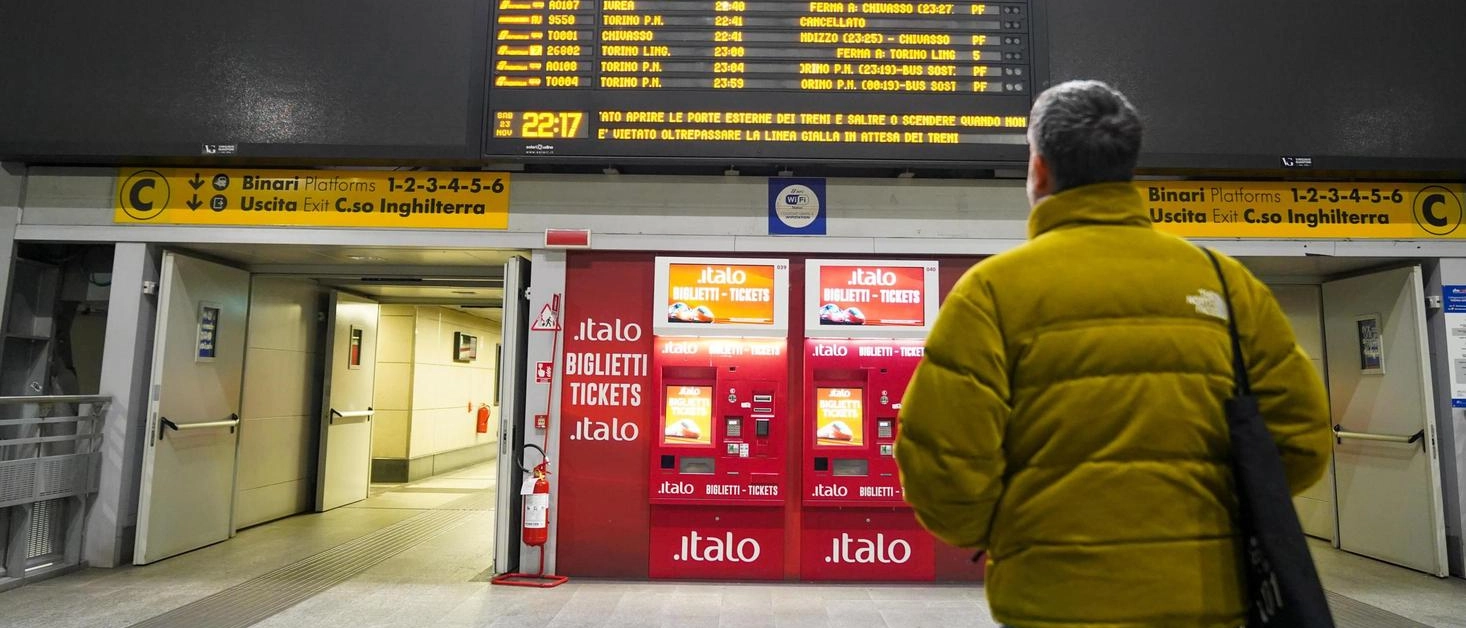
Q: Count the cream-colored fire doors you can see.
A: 3